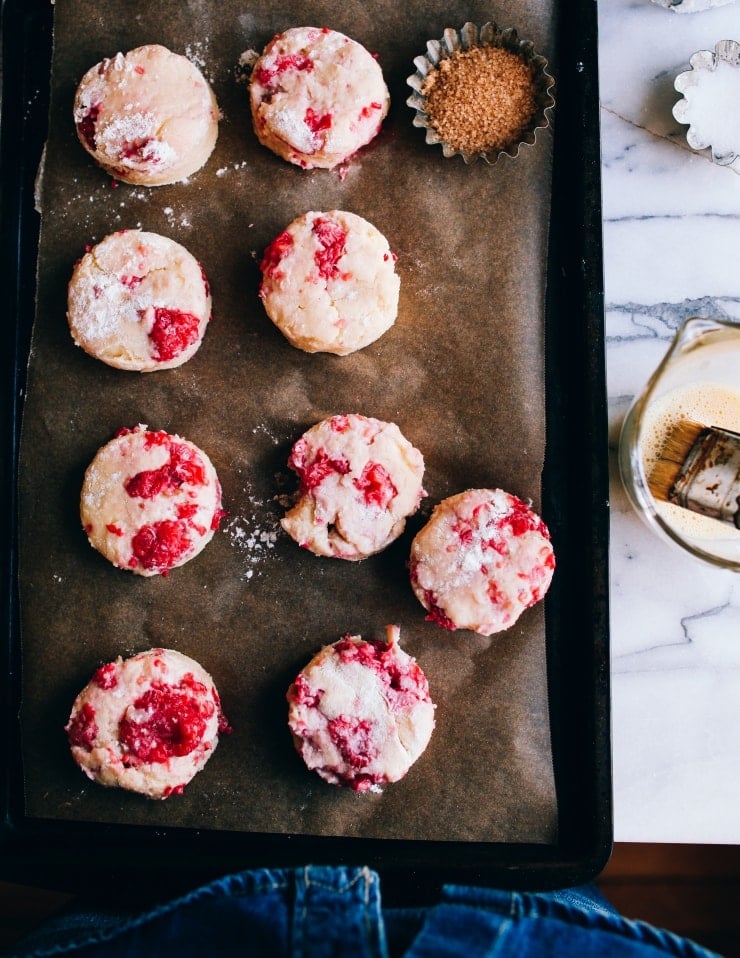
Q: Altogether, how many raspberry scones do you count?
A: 9